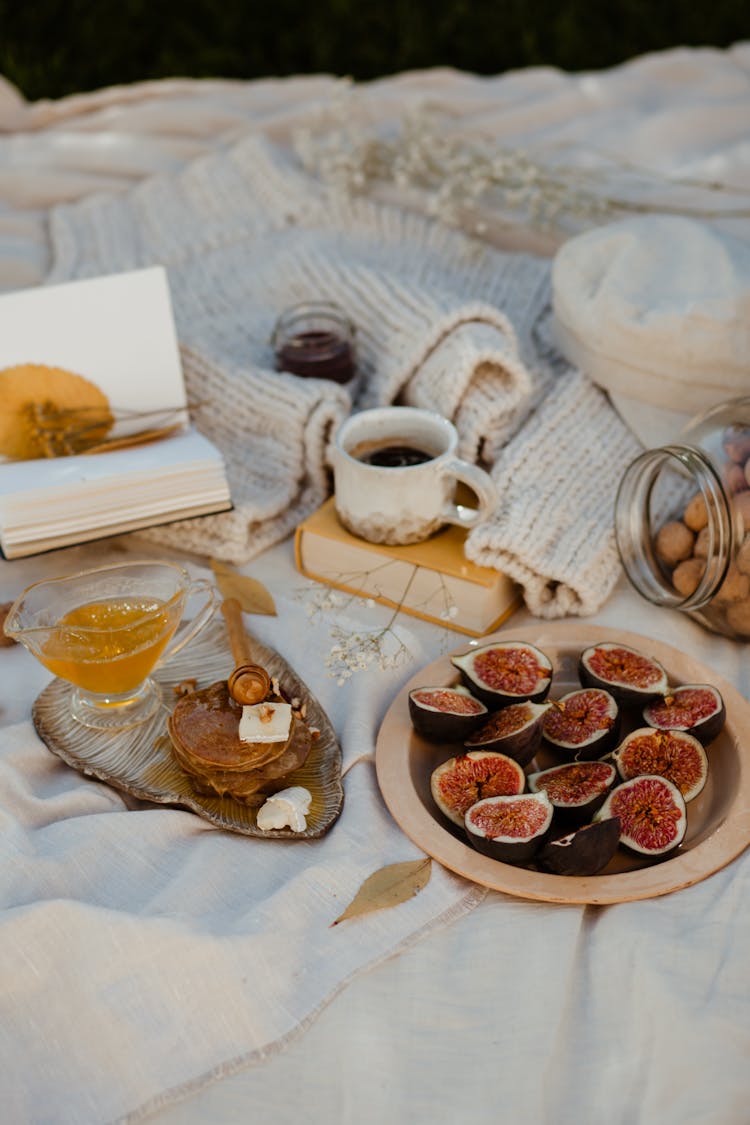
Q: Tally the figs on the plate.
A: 12